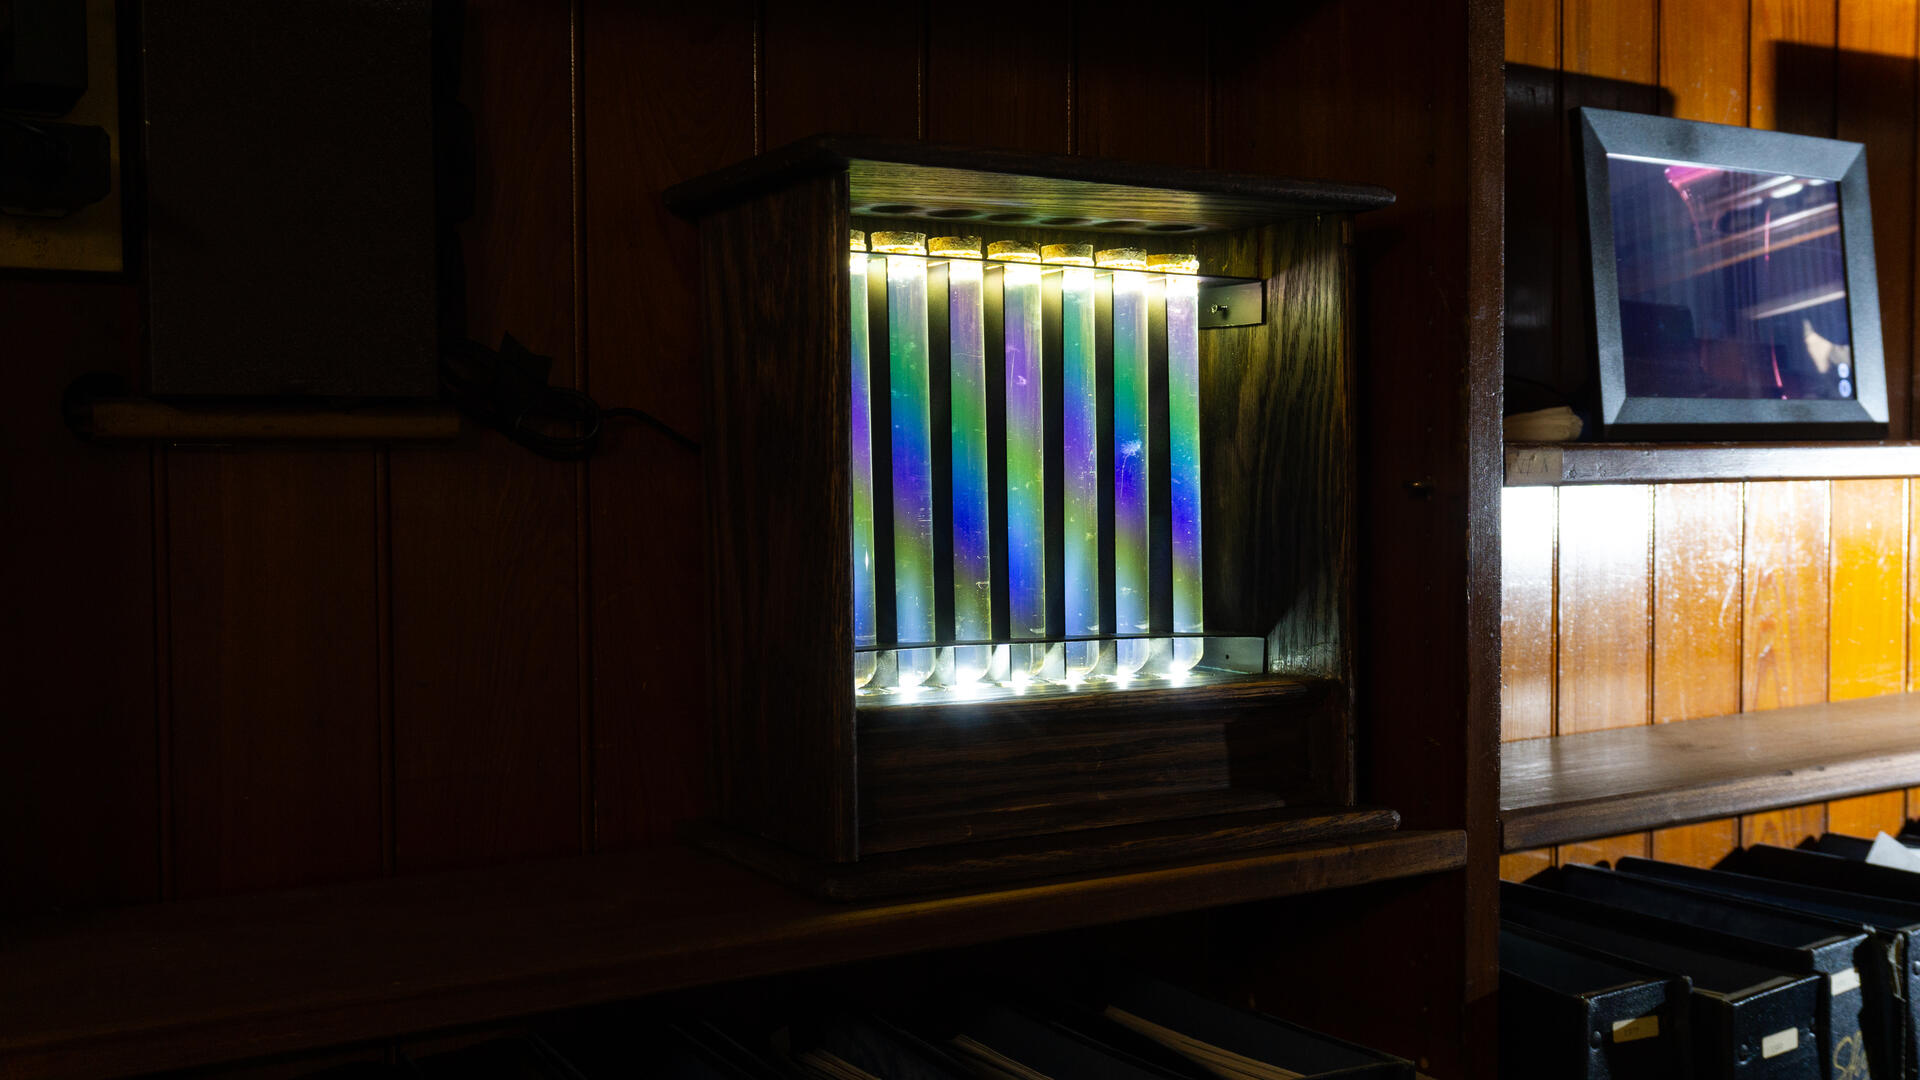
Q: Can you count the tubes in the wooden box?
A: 7